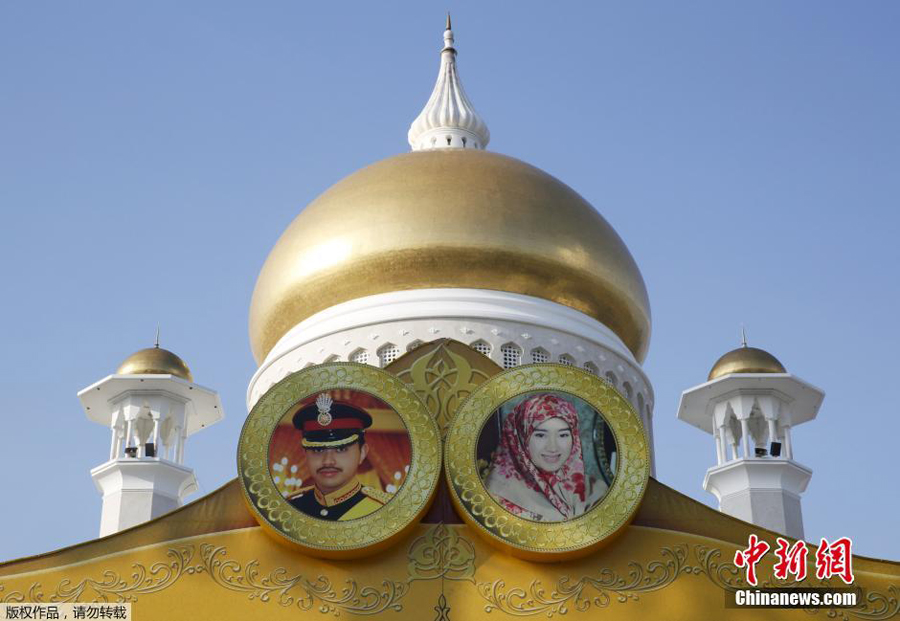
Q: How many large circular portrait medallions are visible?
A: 2